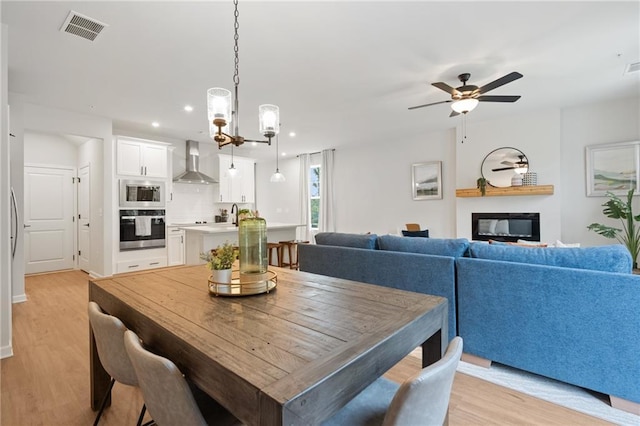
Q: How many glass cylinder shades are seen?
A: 3